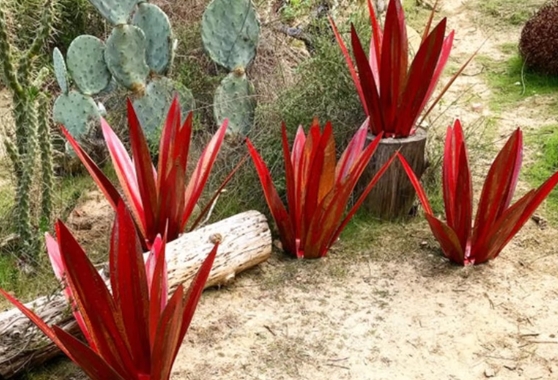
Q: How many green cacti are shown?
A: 3